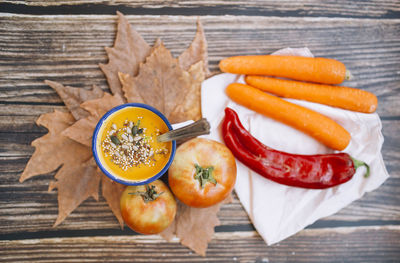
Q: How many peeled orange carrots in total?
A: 3